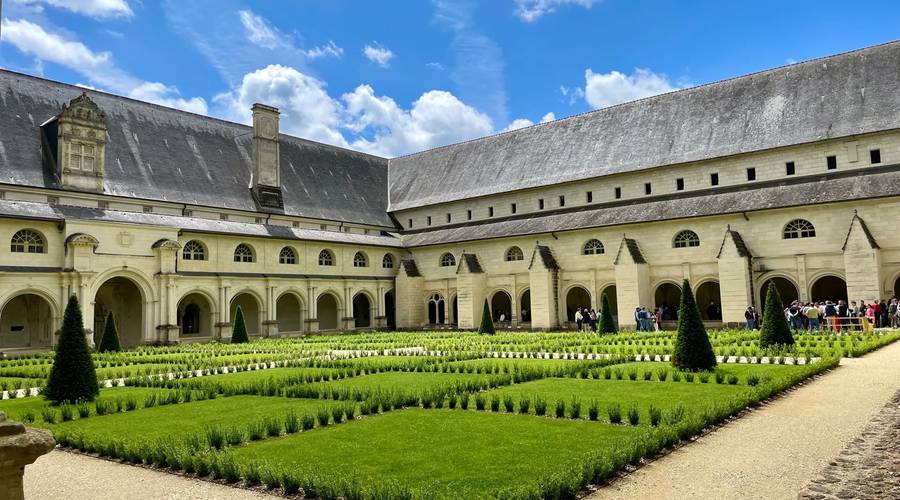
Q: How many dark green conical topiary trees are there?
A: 7